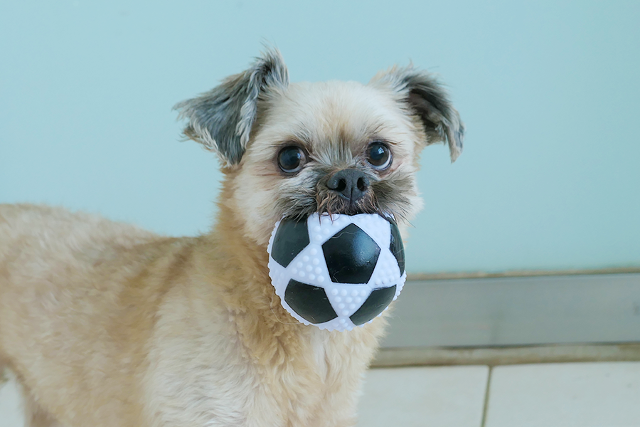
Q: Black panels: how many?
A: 5